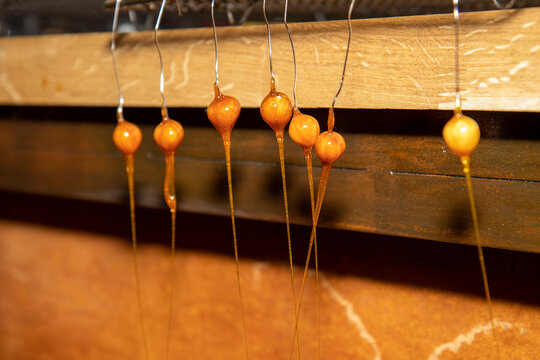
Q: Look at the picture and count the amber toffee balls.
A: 7